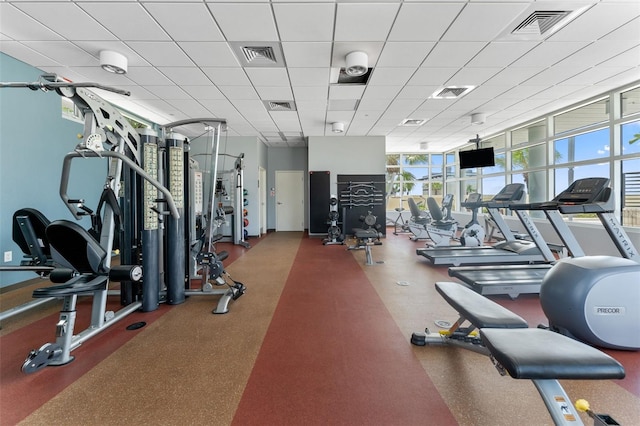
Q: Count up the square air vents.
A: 5